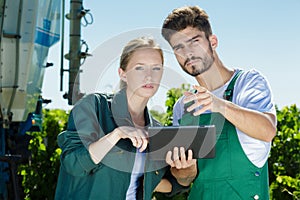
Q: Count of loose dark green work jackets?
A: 1